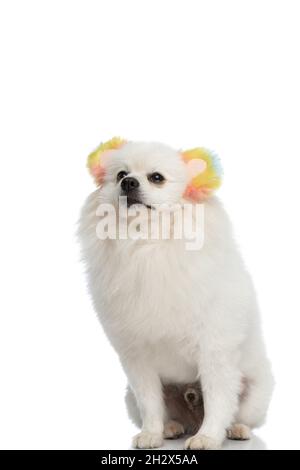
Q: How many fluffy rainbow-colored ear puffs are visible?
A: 2